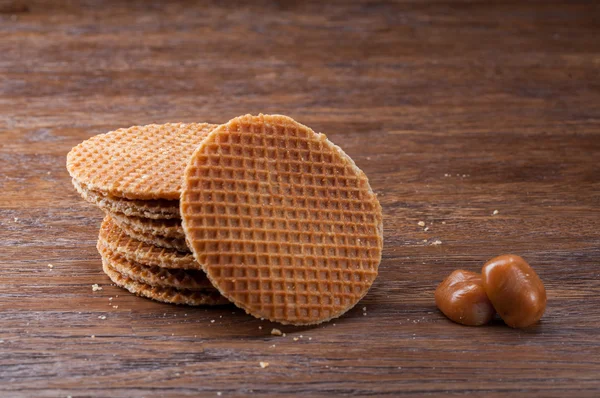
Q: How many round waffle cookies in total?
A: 8